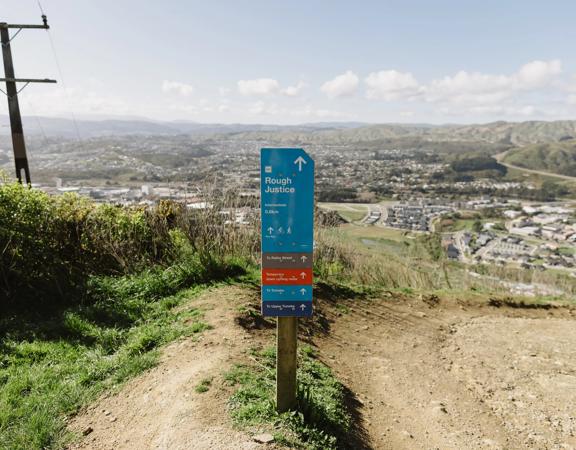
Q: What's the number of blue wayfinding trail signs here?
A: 1